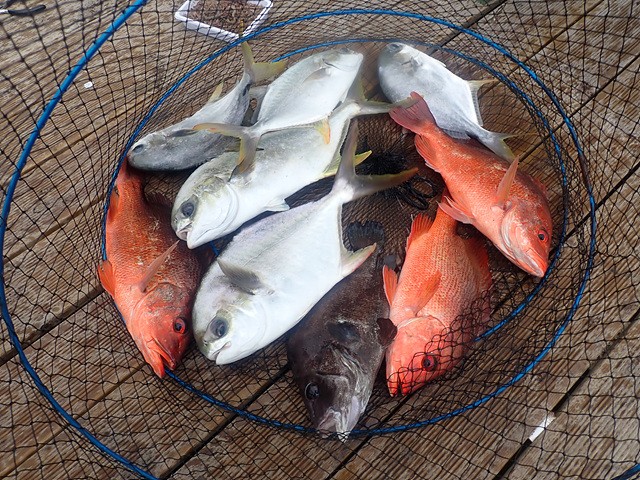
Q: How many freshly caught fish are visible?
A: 9